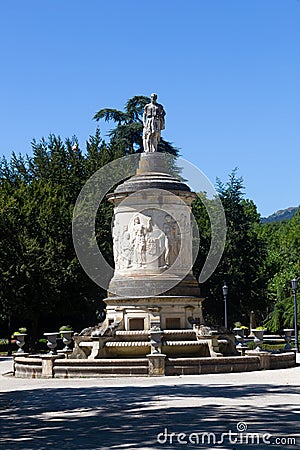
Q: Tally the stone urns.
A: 7